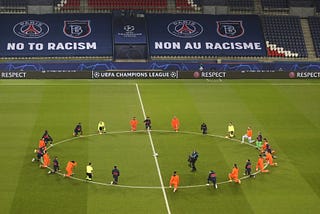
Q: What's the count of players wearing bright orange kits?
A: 11